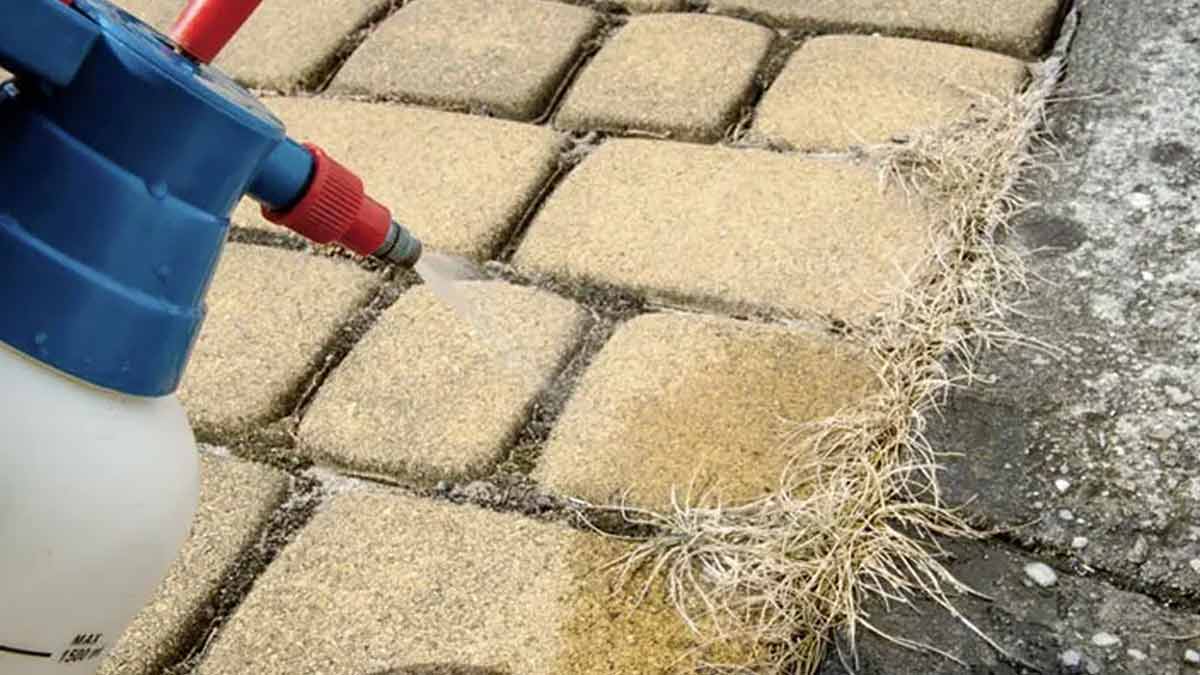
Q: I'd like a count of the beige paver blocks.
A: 13